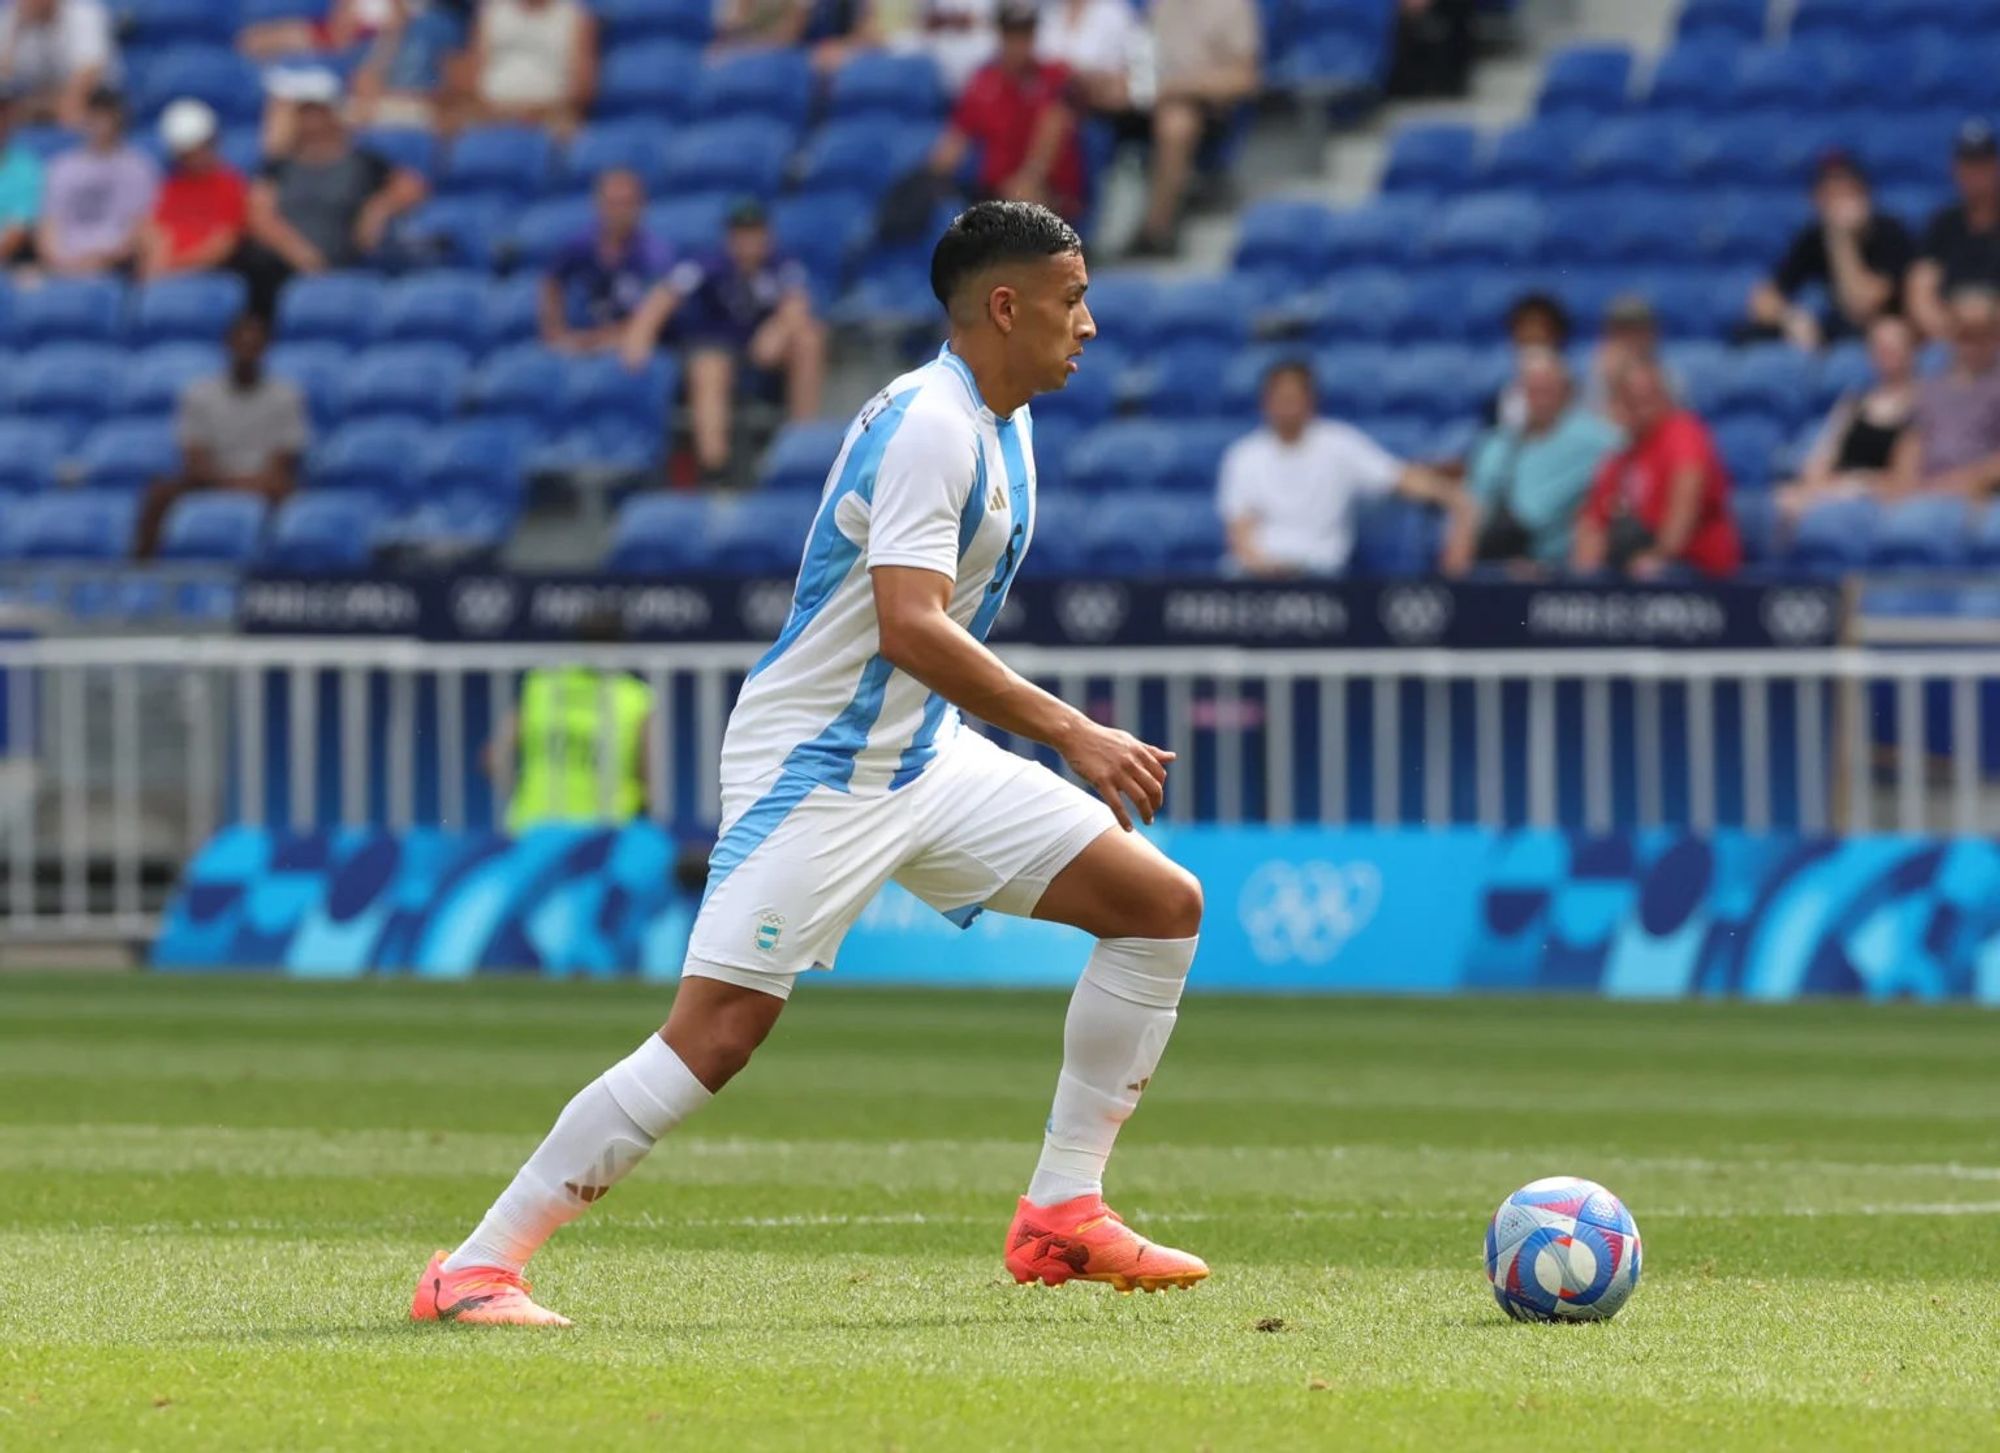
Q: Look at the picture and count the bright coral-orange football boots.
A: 2